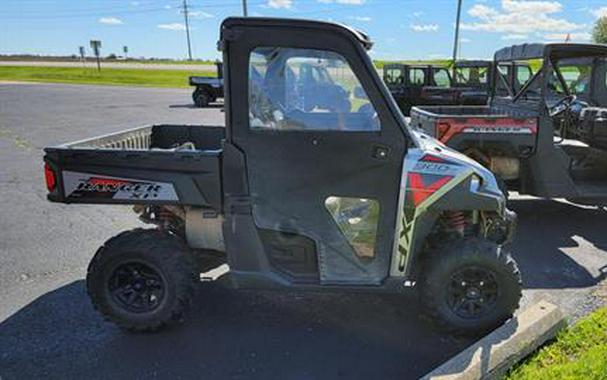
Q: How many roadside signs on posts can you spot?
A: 3